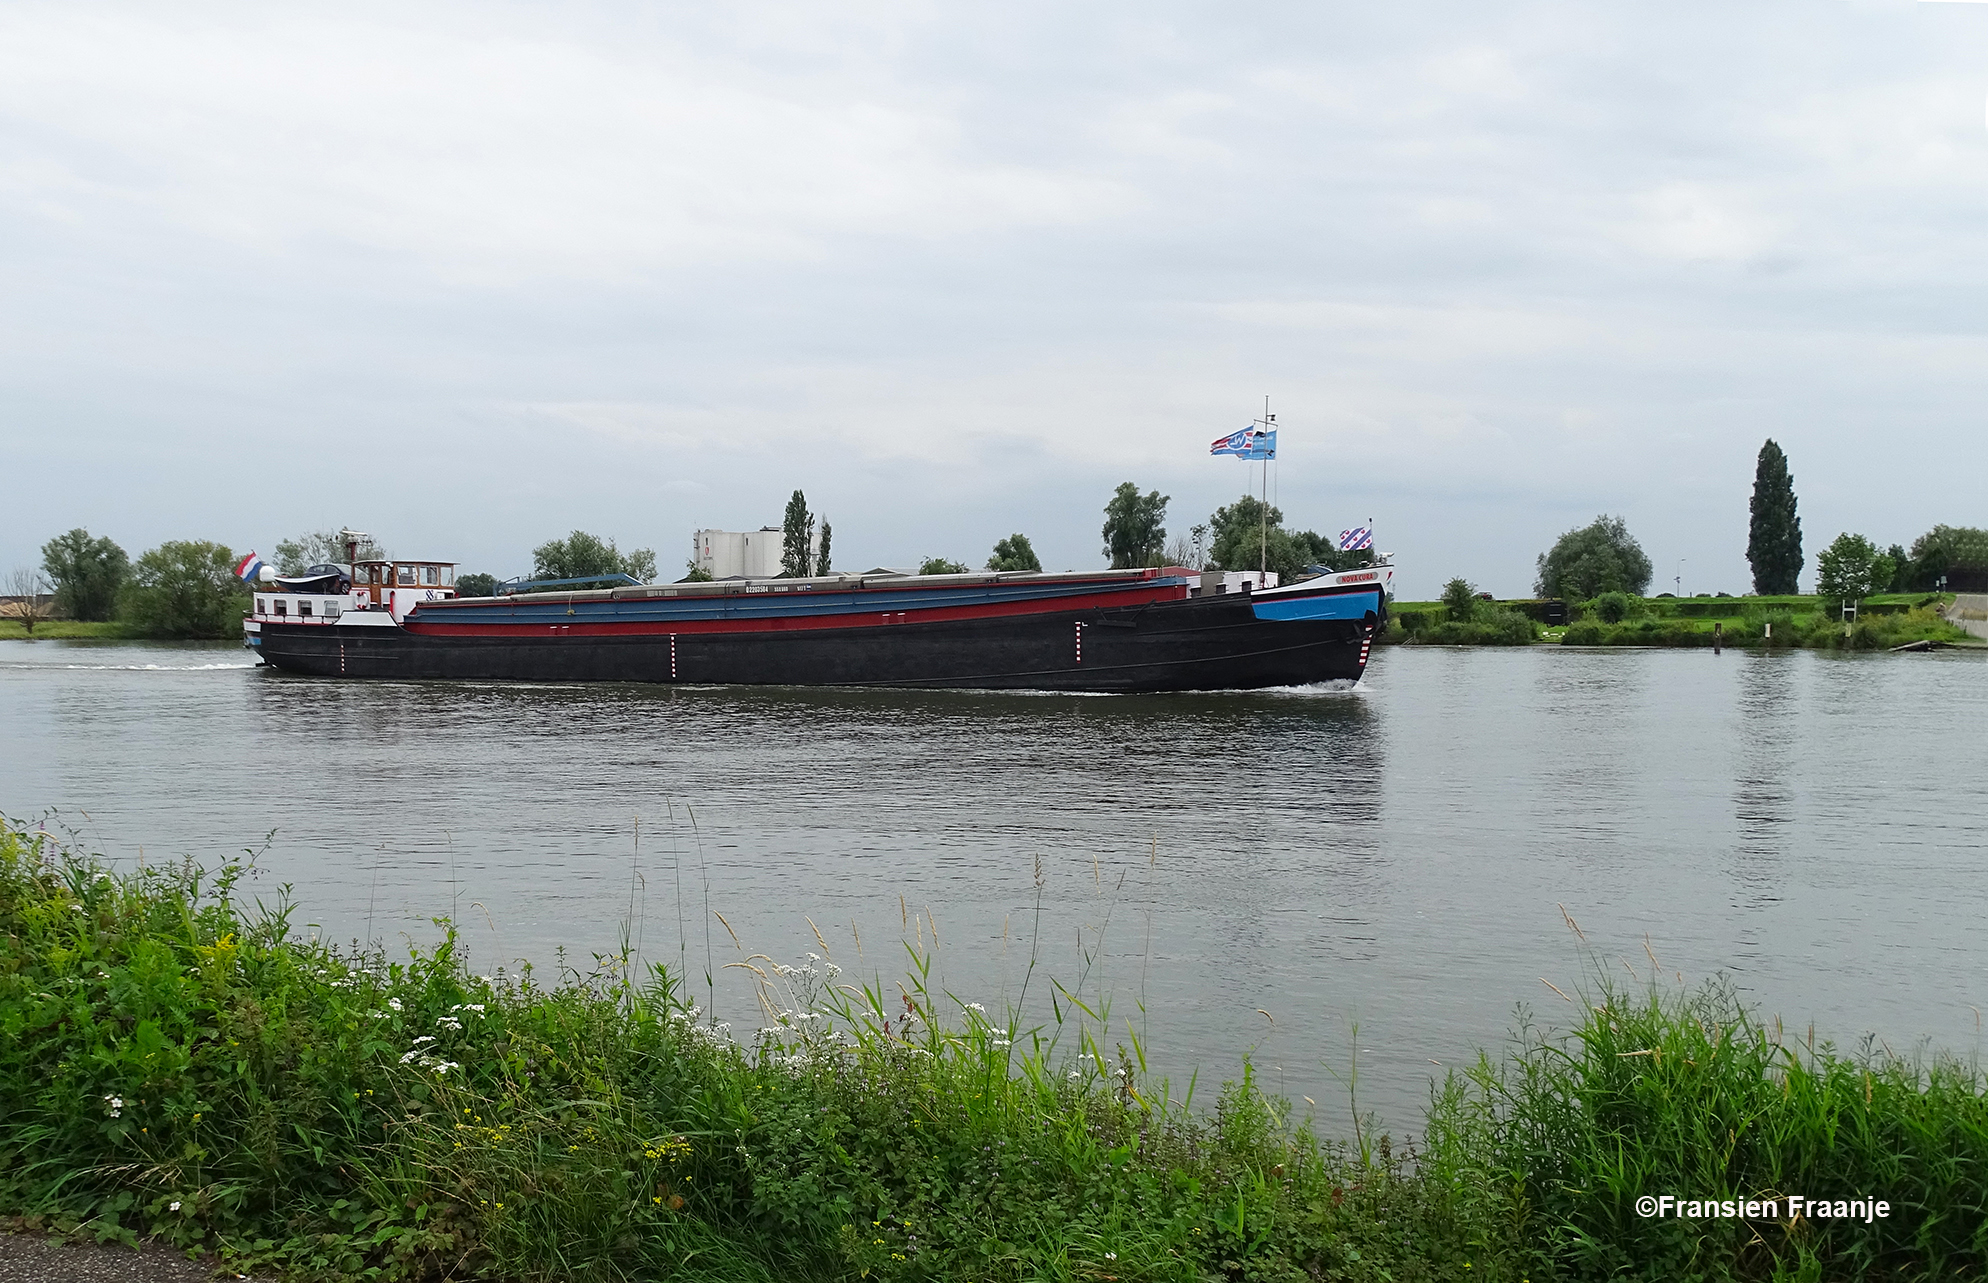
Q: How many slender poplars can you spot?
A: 3